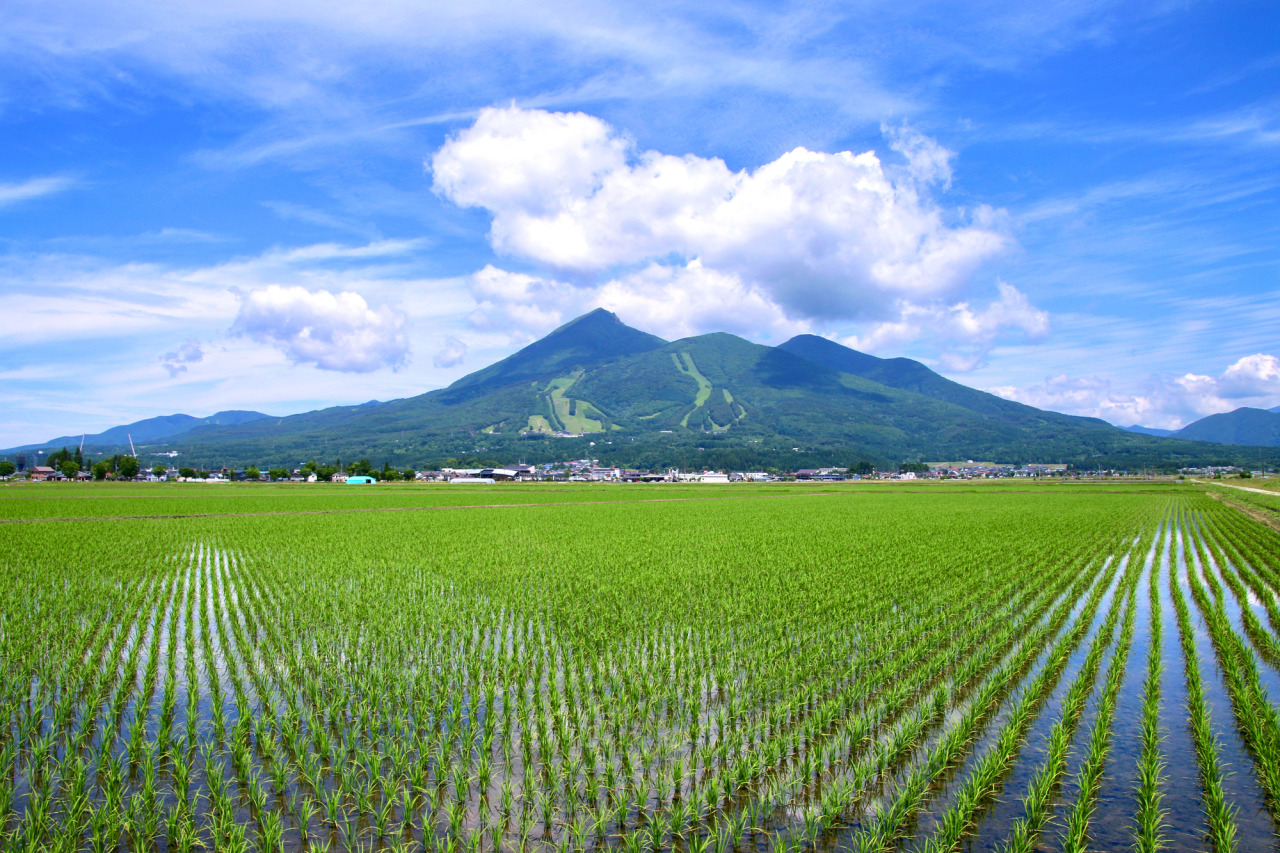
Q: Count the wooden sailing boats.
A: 0